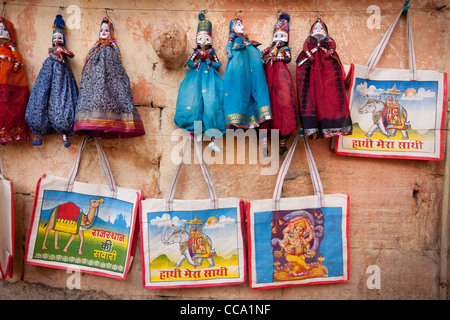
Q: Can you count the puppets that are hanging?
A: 7